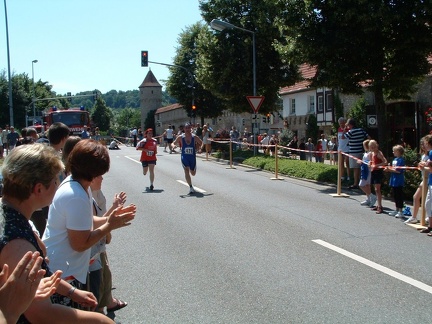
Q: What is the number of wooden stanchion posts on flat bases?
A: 5